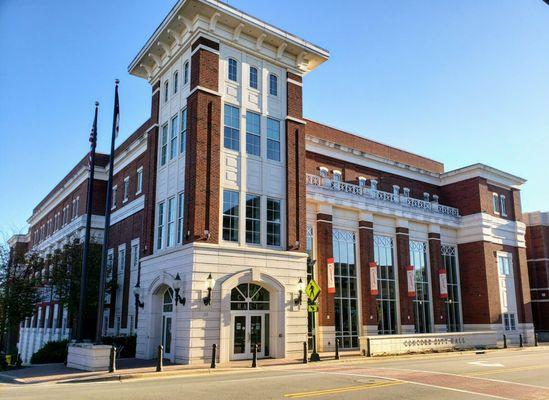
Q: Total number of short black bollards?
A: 10